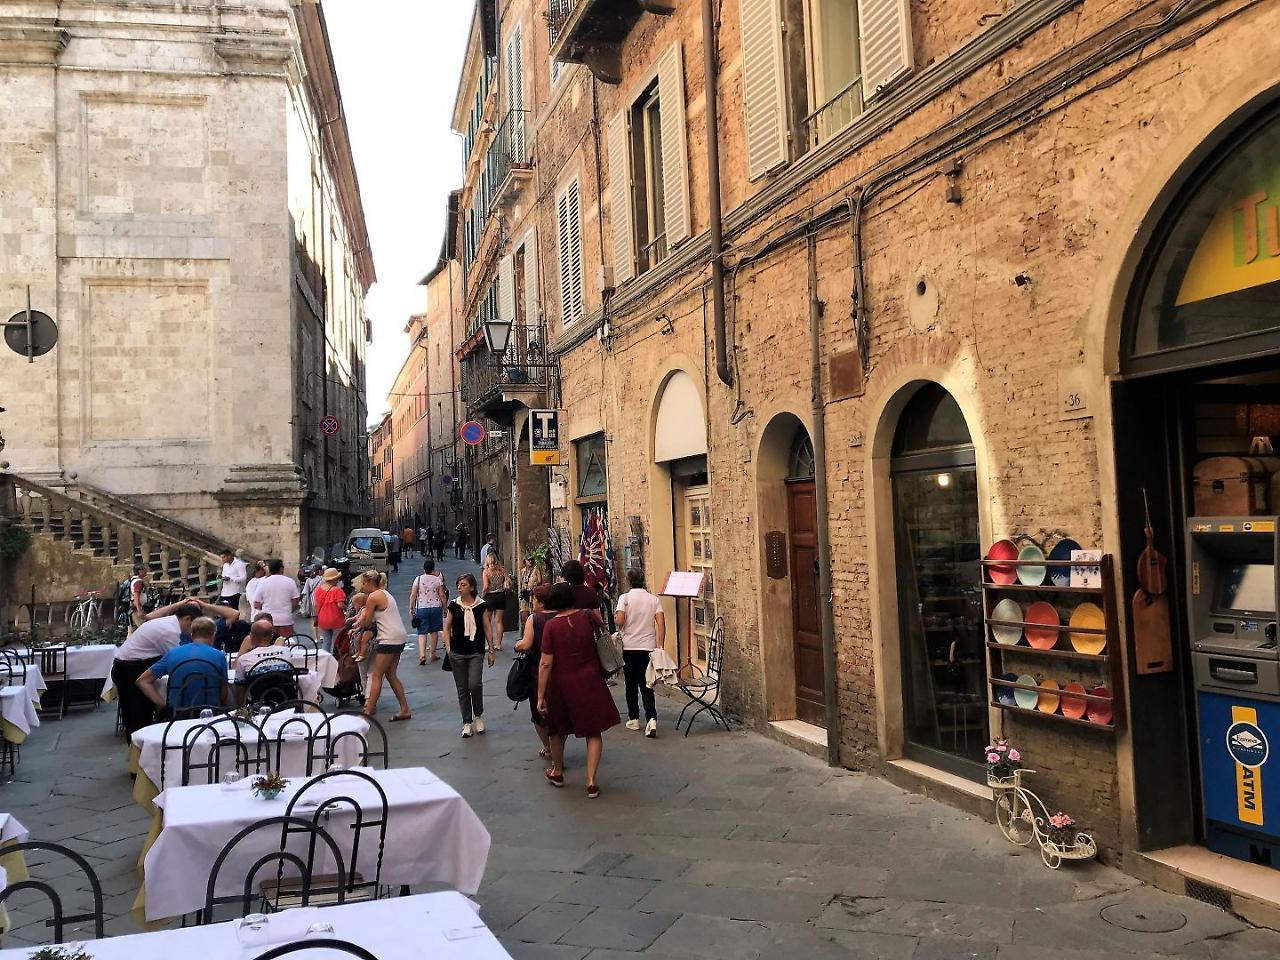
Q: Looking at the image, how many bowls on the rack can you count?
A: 11